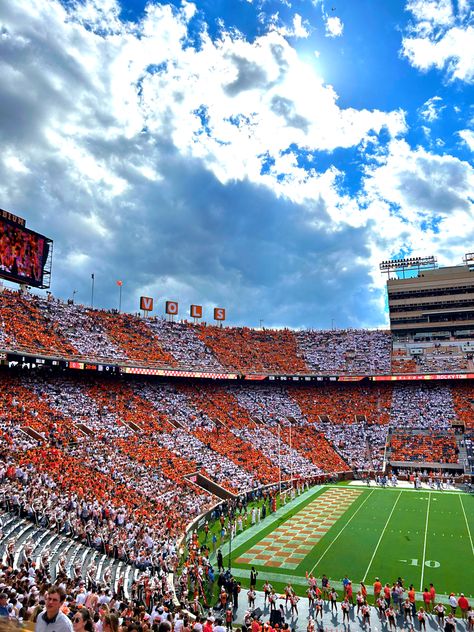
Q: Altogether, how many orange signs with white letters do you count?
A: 4